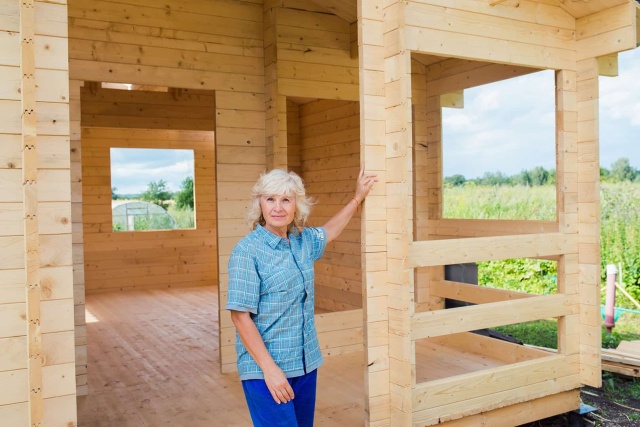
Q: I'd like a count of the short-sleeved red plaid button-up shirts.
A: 0